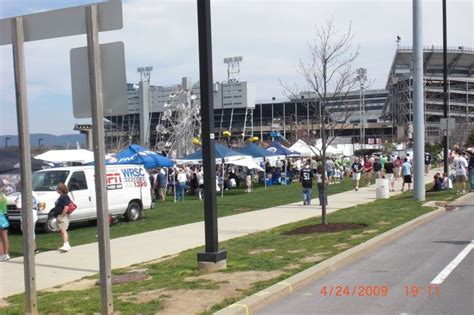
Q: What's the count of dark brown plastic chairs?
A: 0